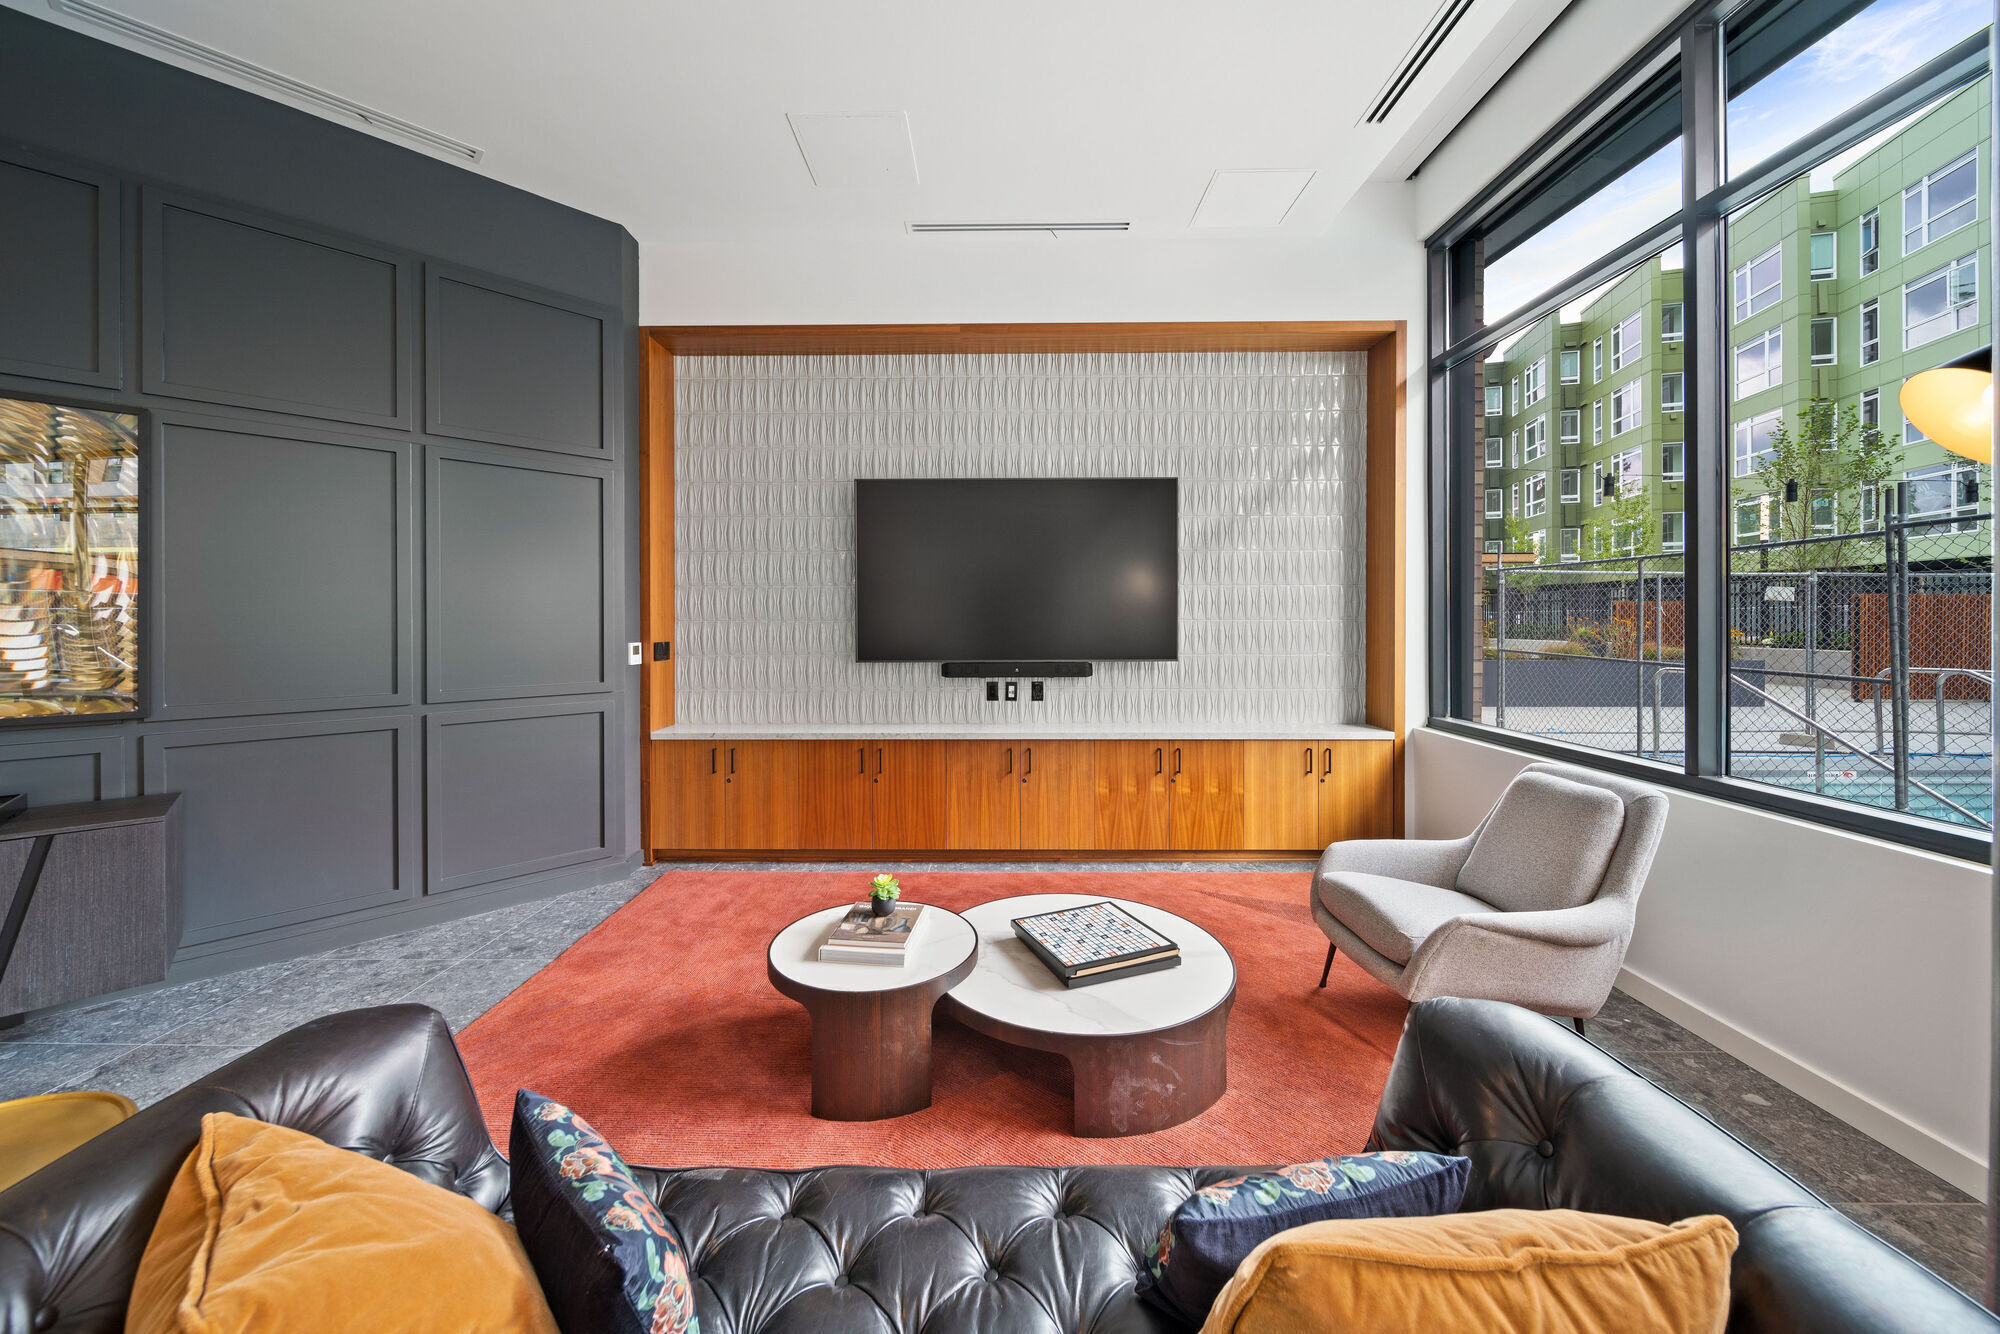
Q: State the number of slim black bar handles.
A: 10